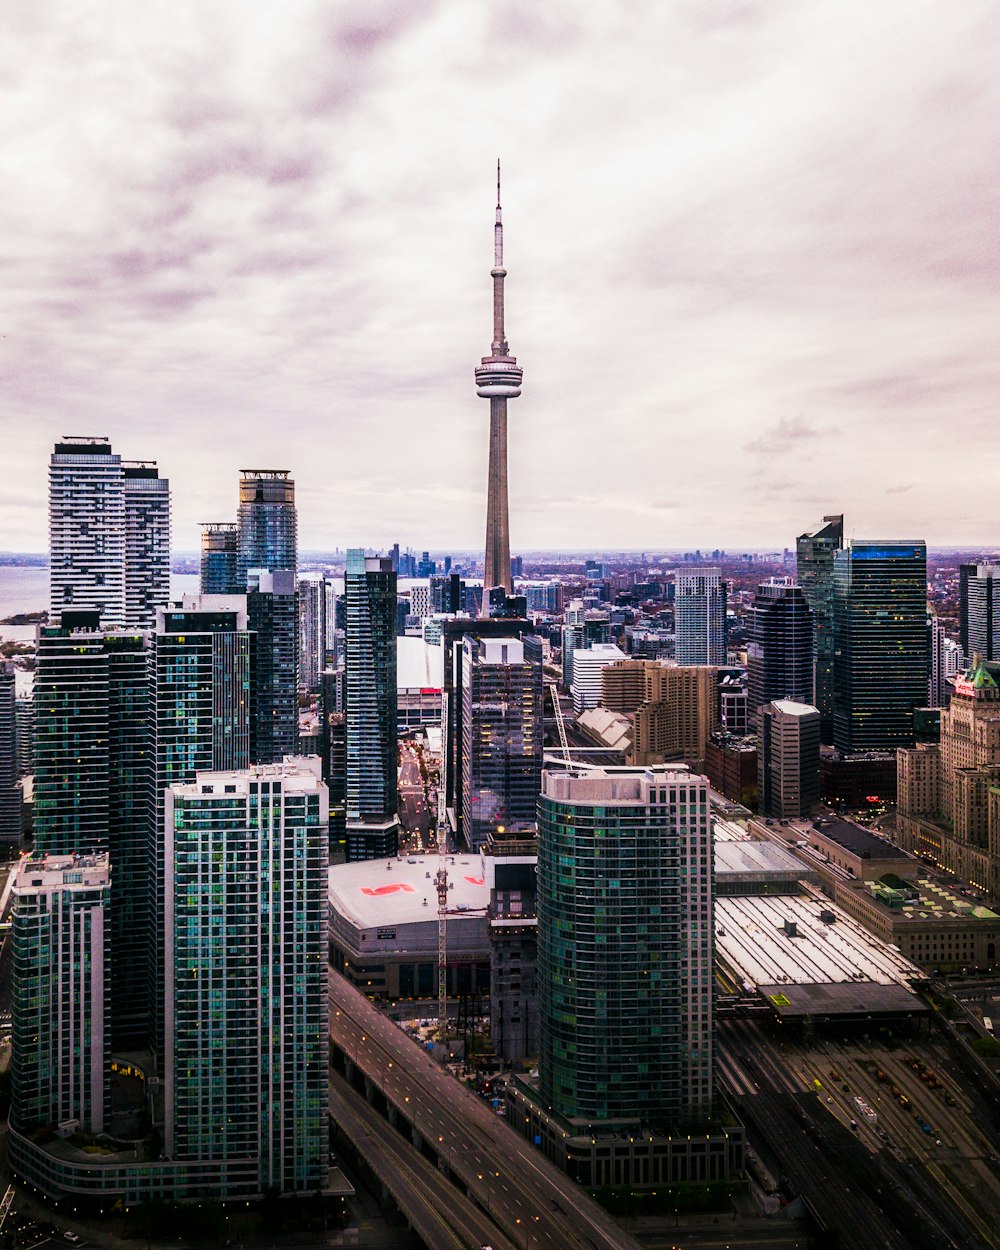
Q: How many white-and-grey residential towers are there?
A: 2